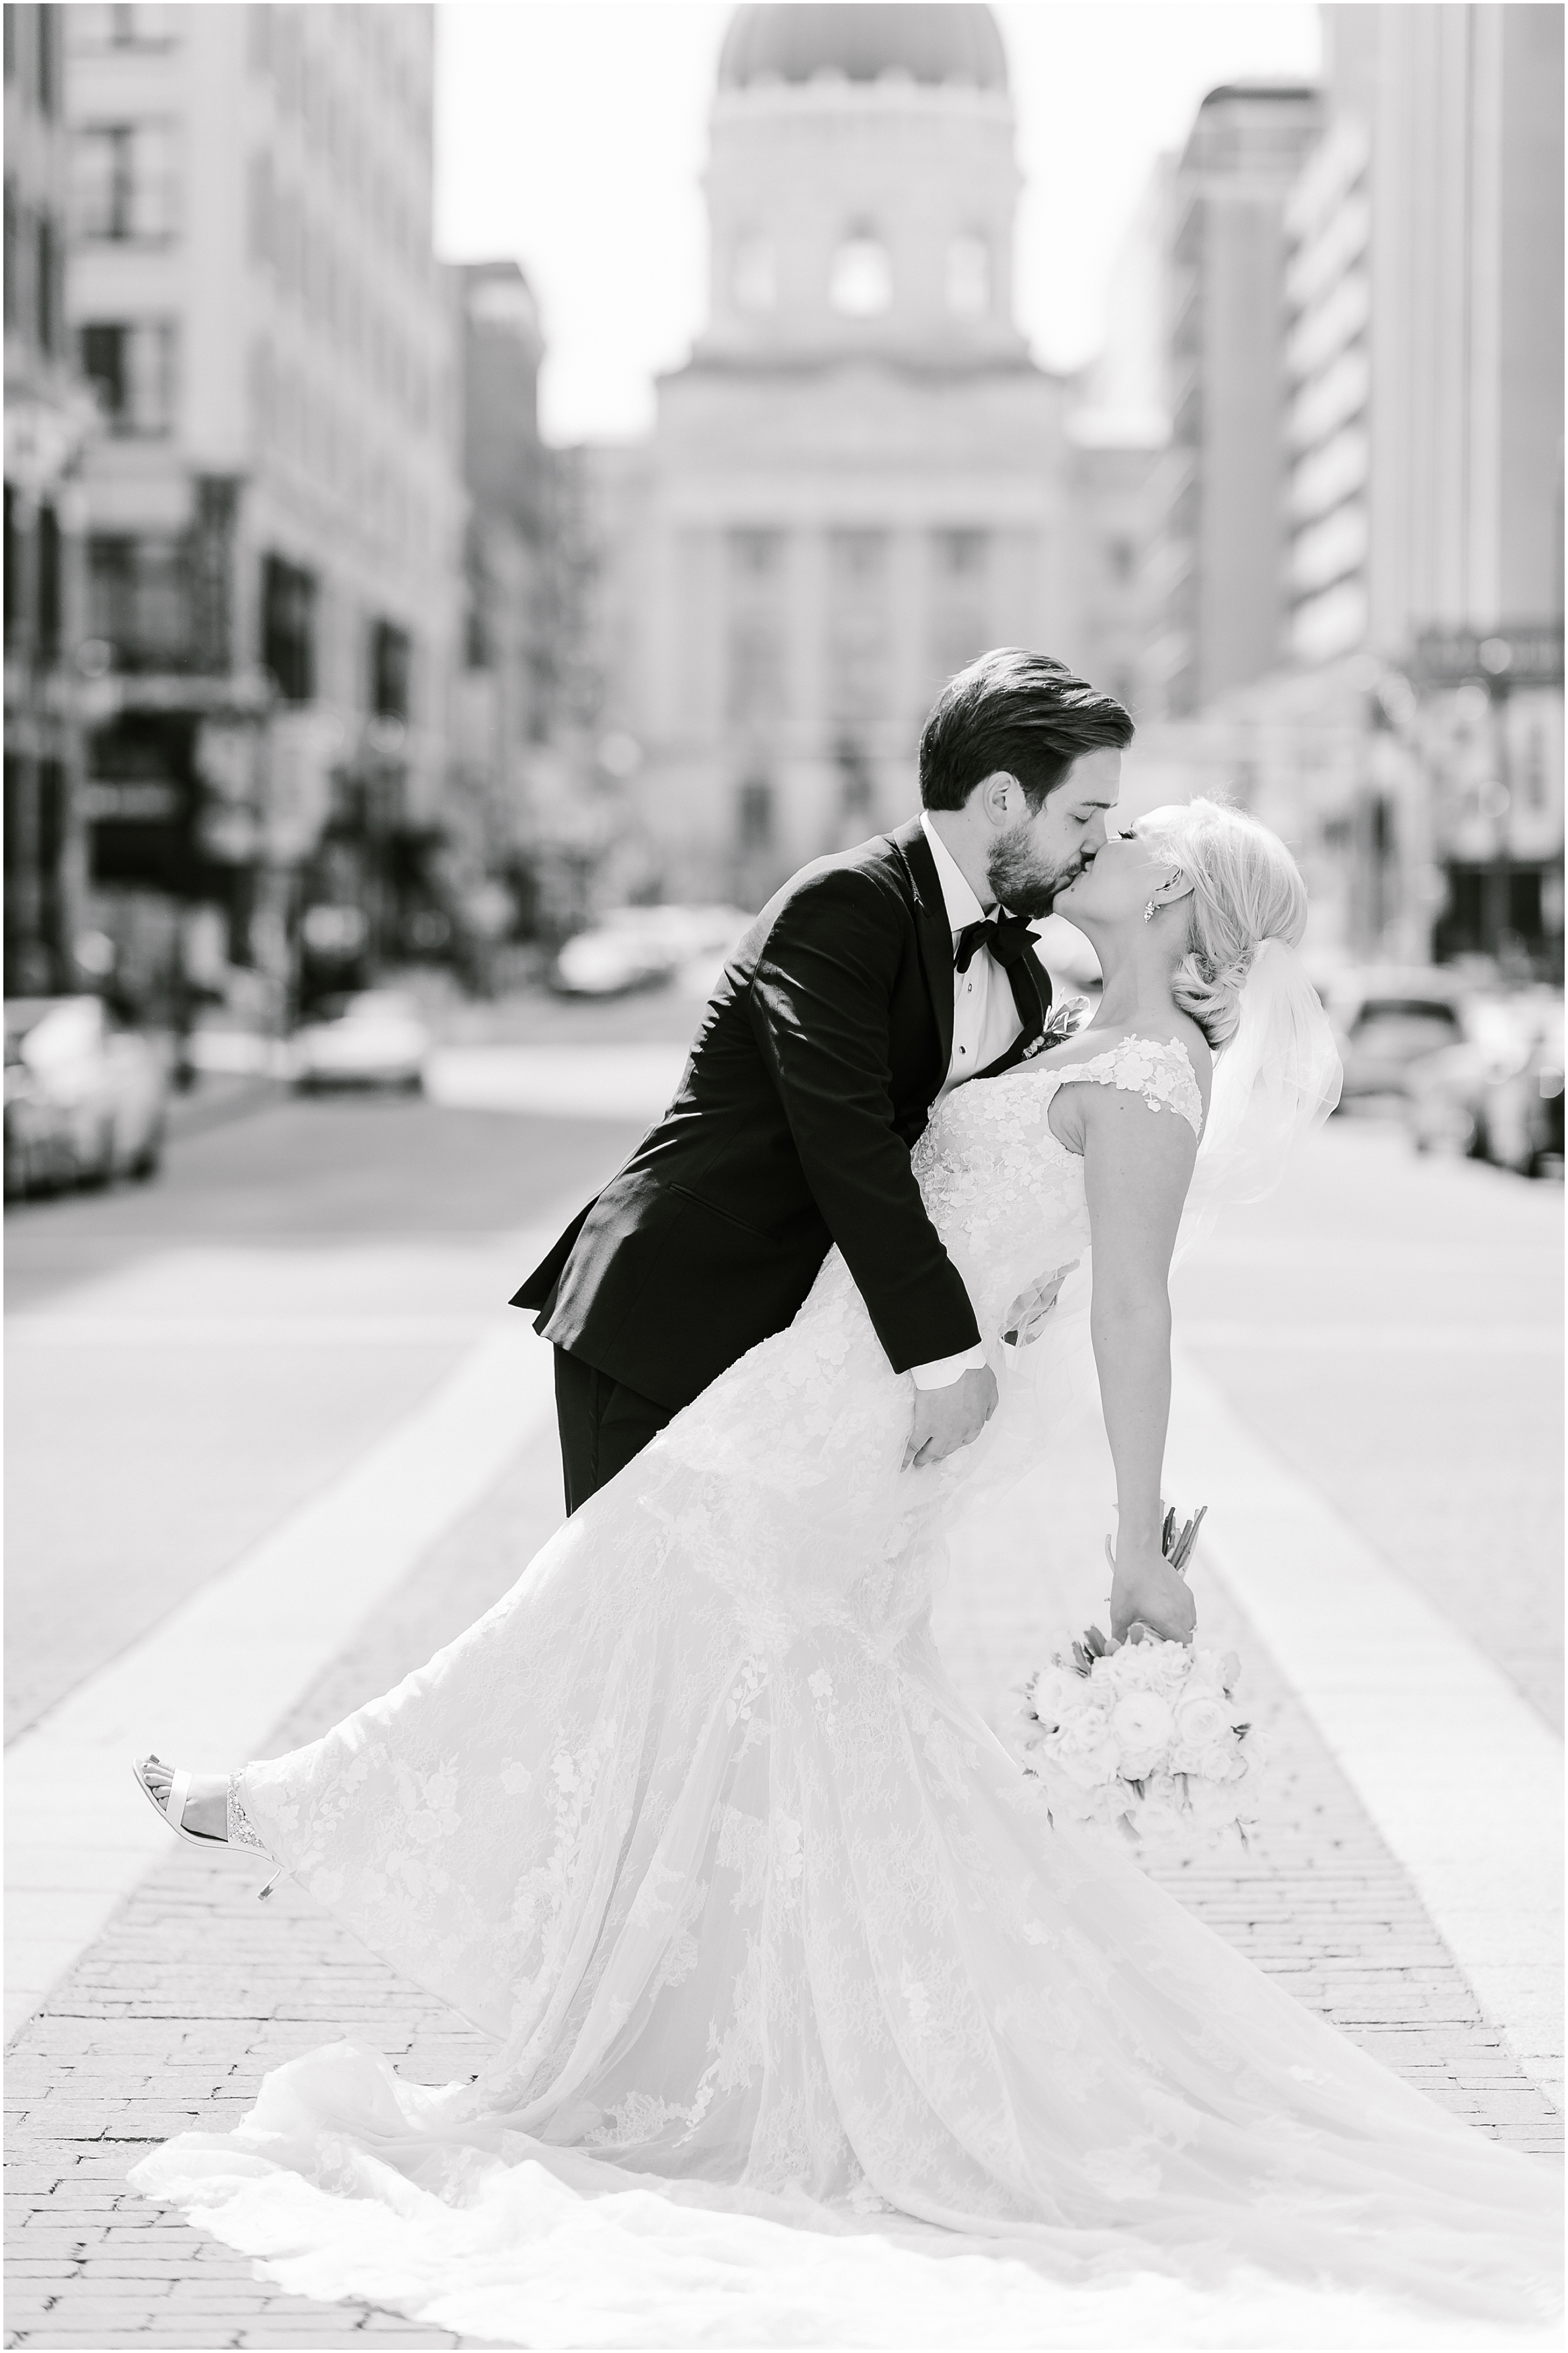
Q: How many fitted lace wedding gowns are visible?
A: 1